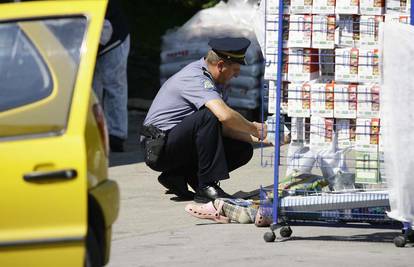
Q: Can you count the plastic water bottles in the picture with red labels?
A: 0